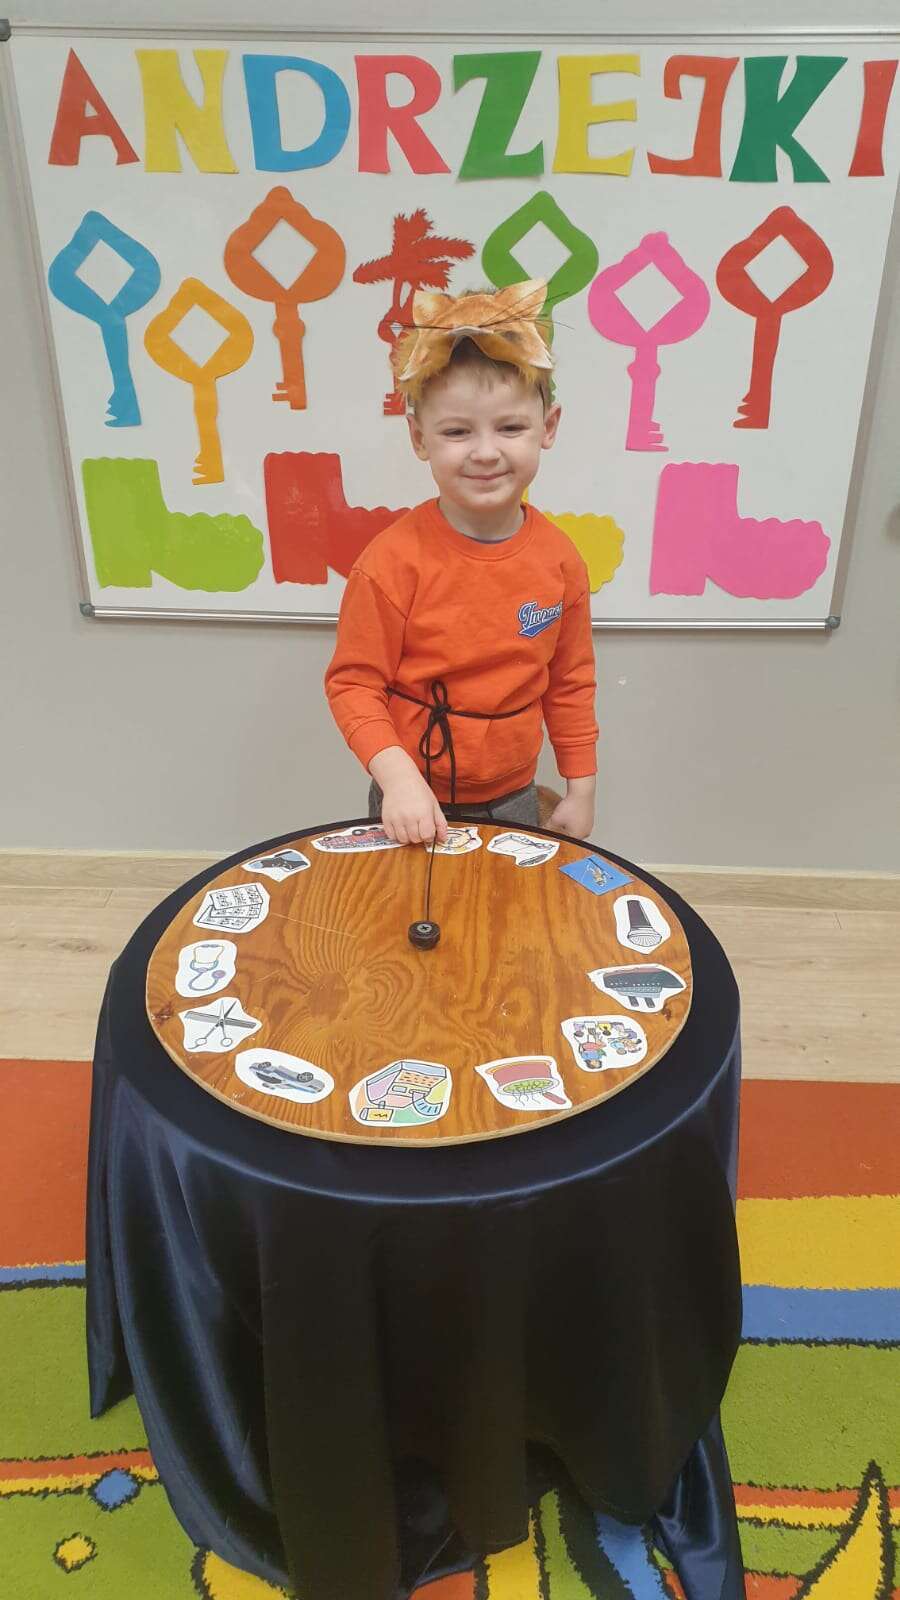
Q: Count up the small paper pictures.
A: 14